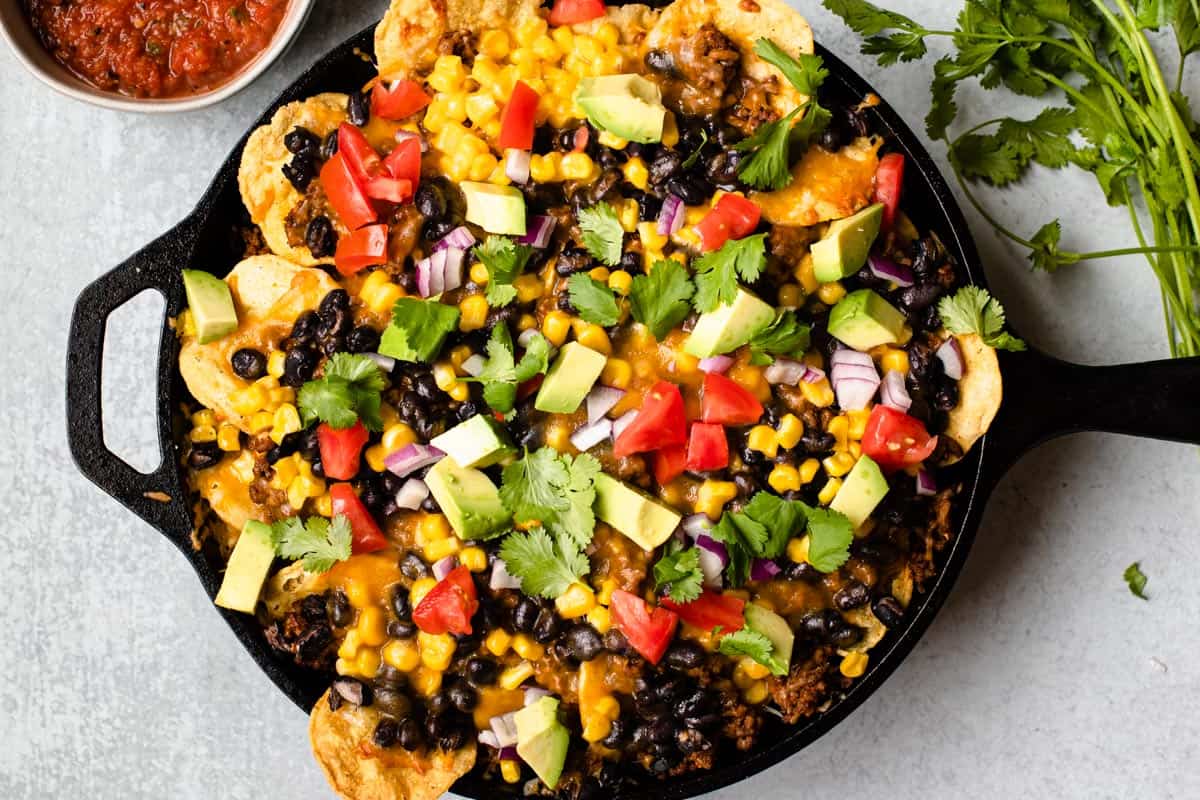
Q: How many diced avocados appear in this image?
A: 14